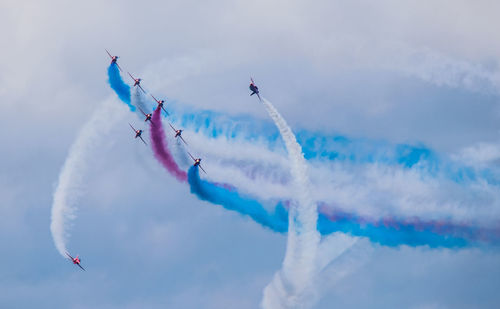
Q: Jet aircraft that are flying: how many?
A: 9